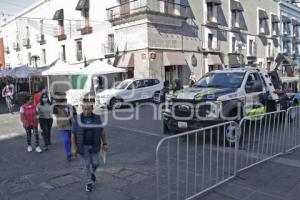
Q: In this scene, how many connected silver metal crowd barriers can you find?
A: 3